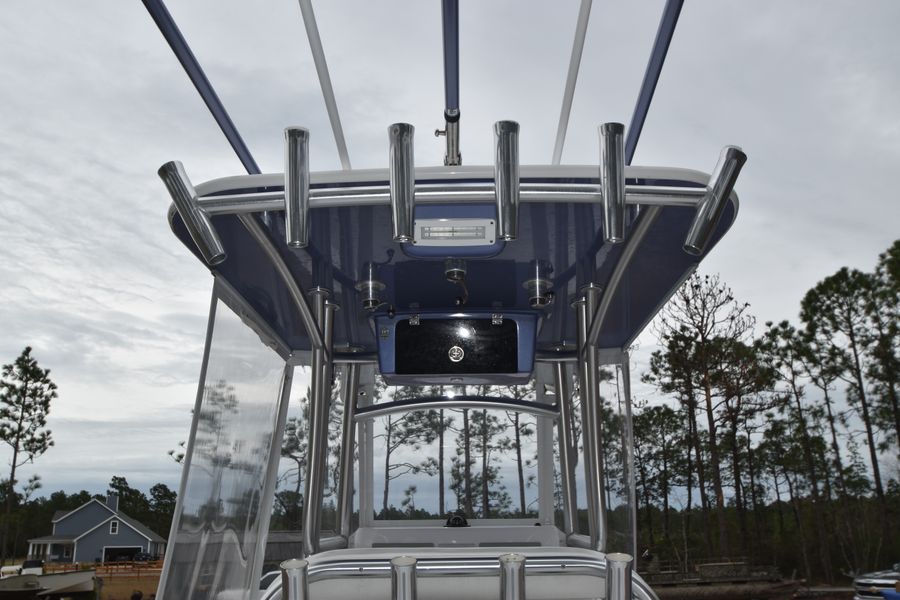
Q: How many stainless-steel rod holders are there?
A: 10